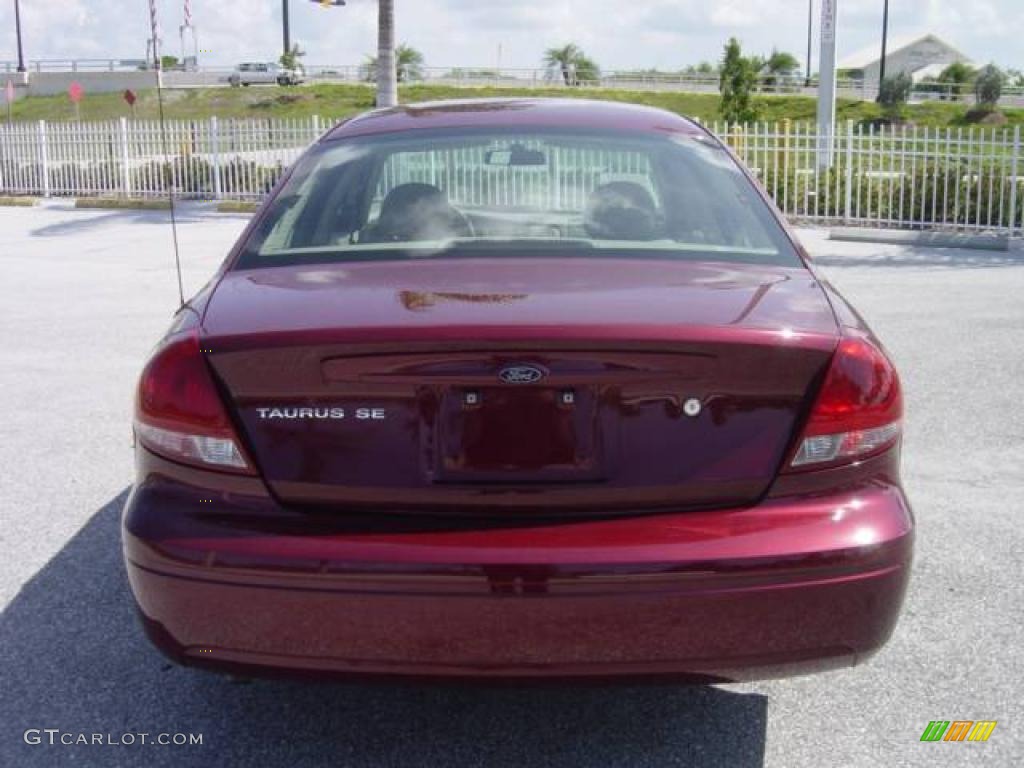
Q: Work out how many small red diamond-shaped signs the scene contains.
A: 3